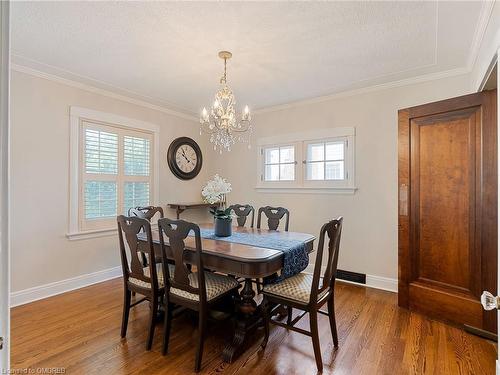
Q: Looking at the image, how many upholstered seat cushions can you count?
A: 3